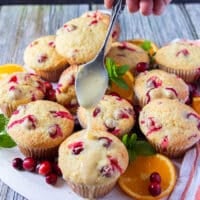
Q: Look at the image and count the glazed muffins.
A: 1